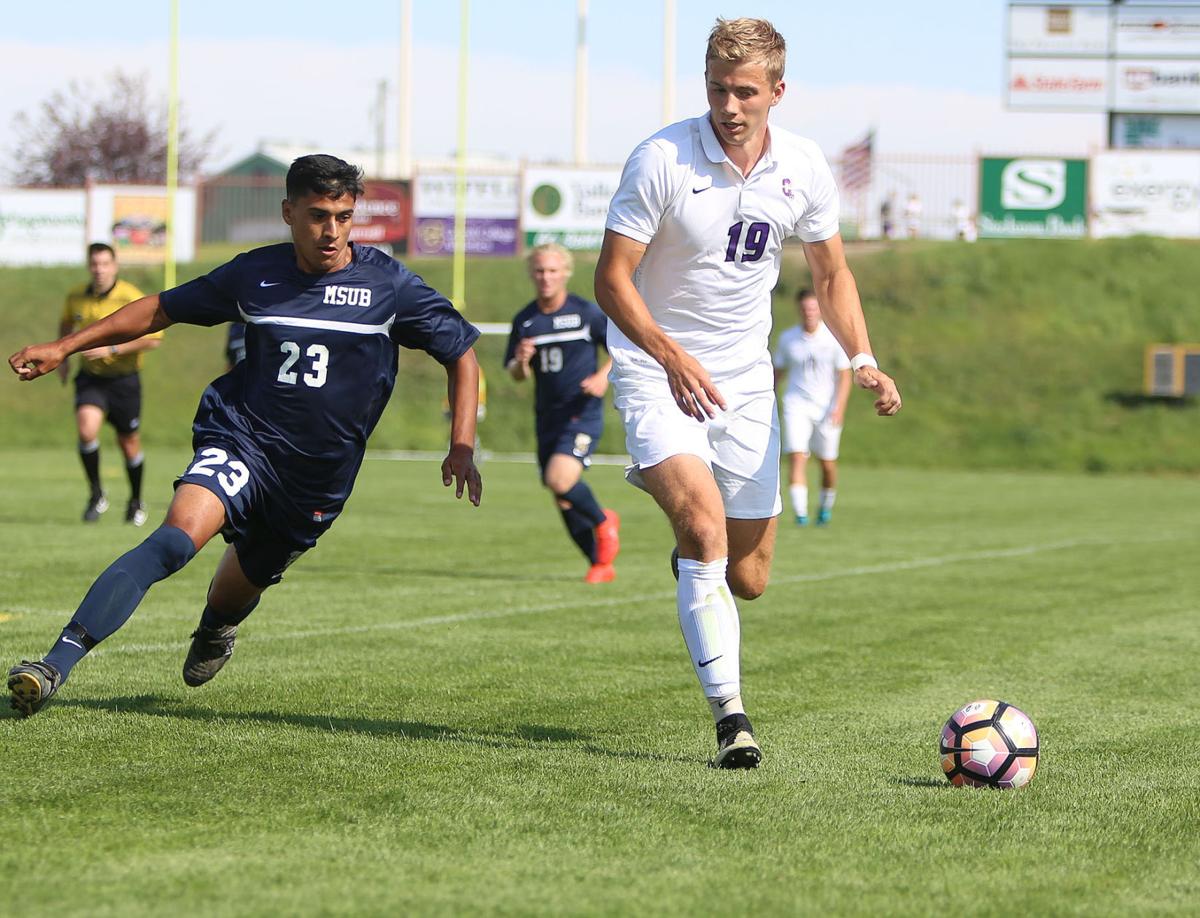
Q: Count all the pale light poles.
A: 3